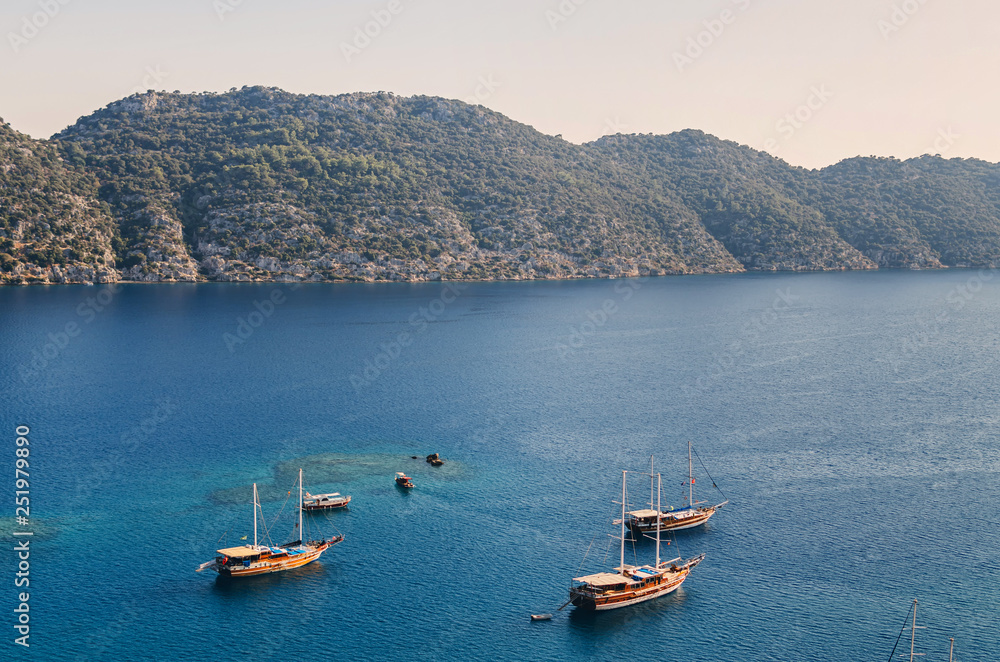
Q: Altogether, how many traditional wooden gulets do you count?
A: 3